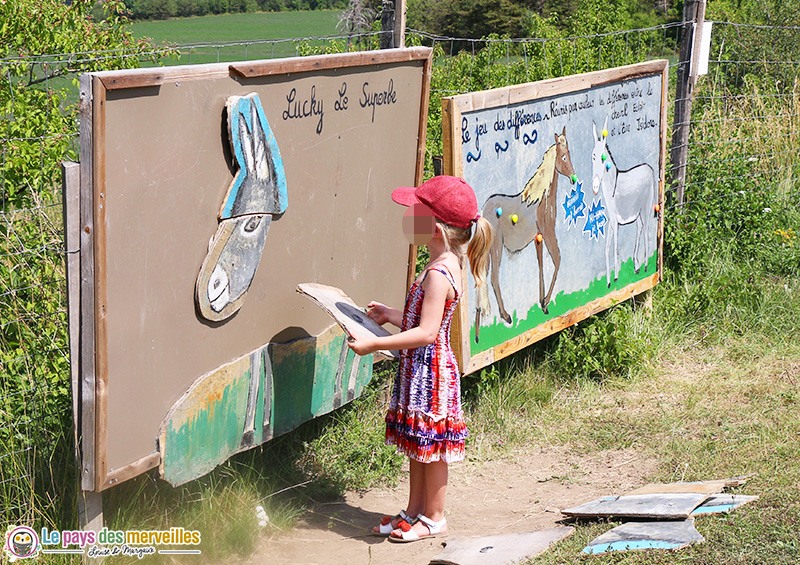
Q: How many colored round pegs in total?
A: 8